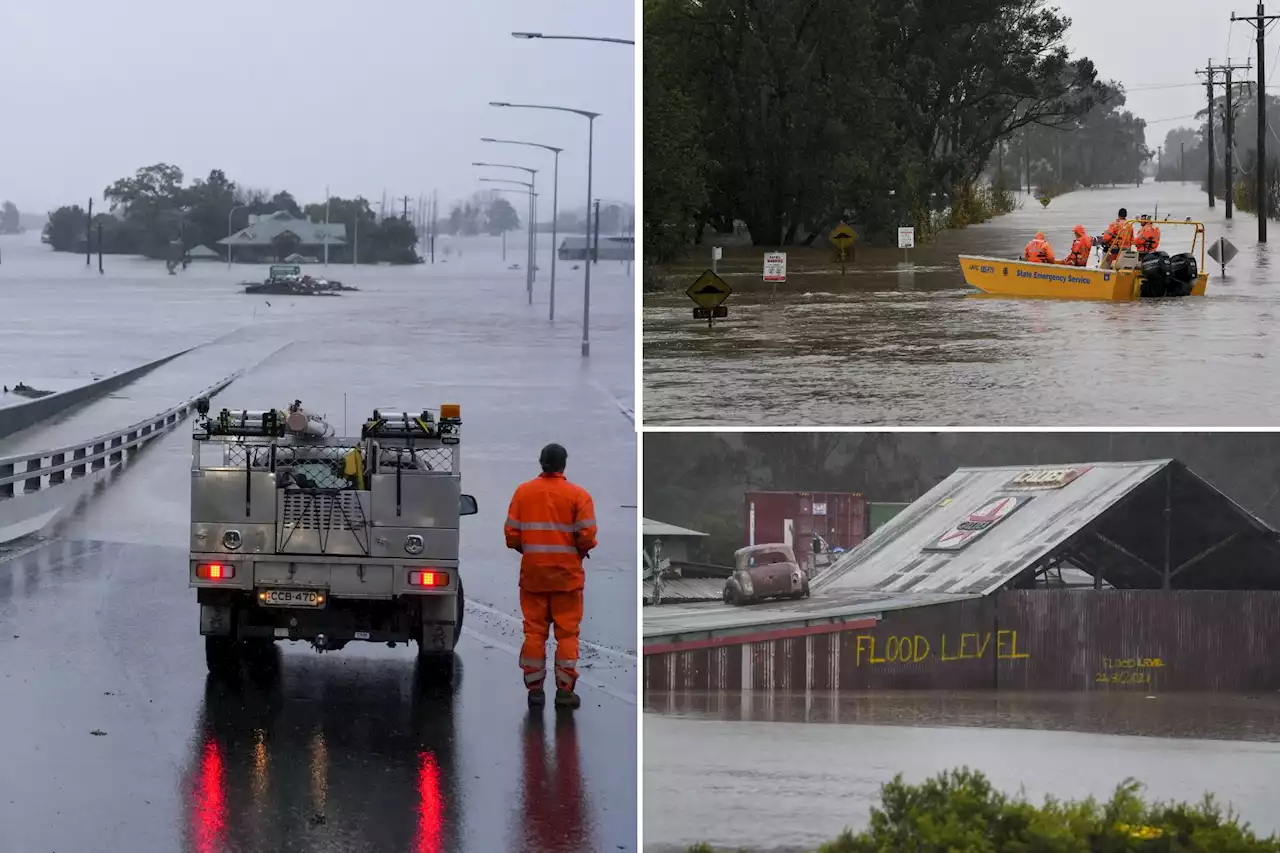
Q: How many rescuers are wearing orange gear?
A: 5